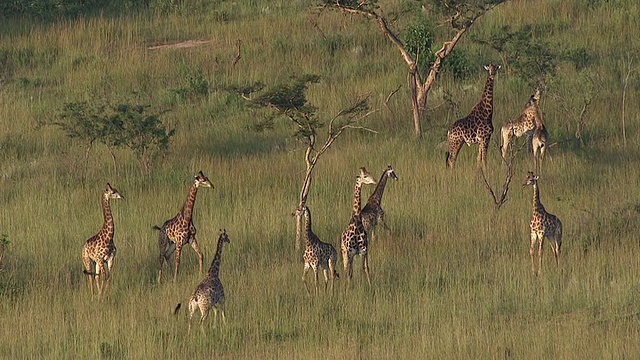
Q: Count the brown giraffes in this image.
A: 10